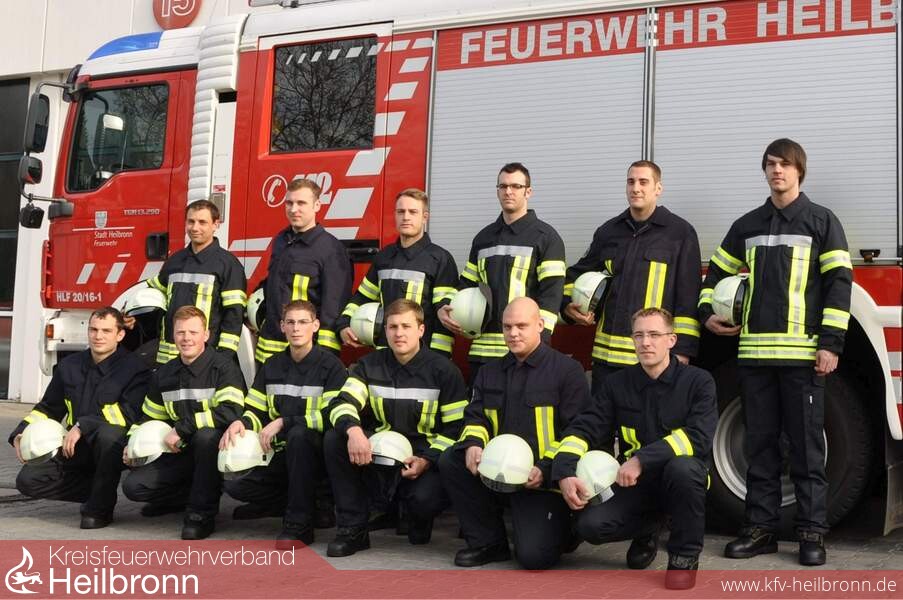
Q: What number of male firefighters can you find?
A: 12